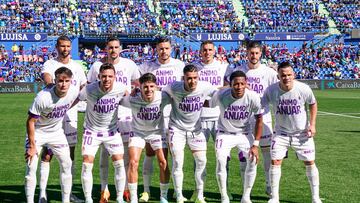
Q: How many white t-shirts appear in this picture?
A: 11